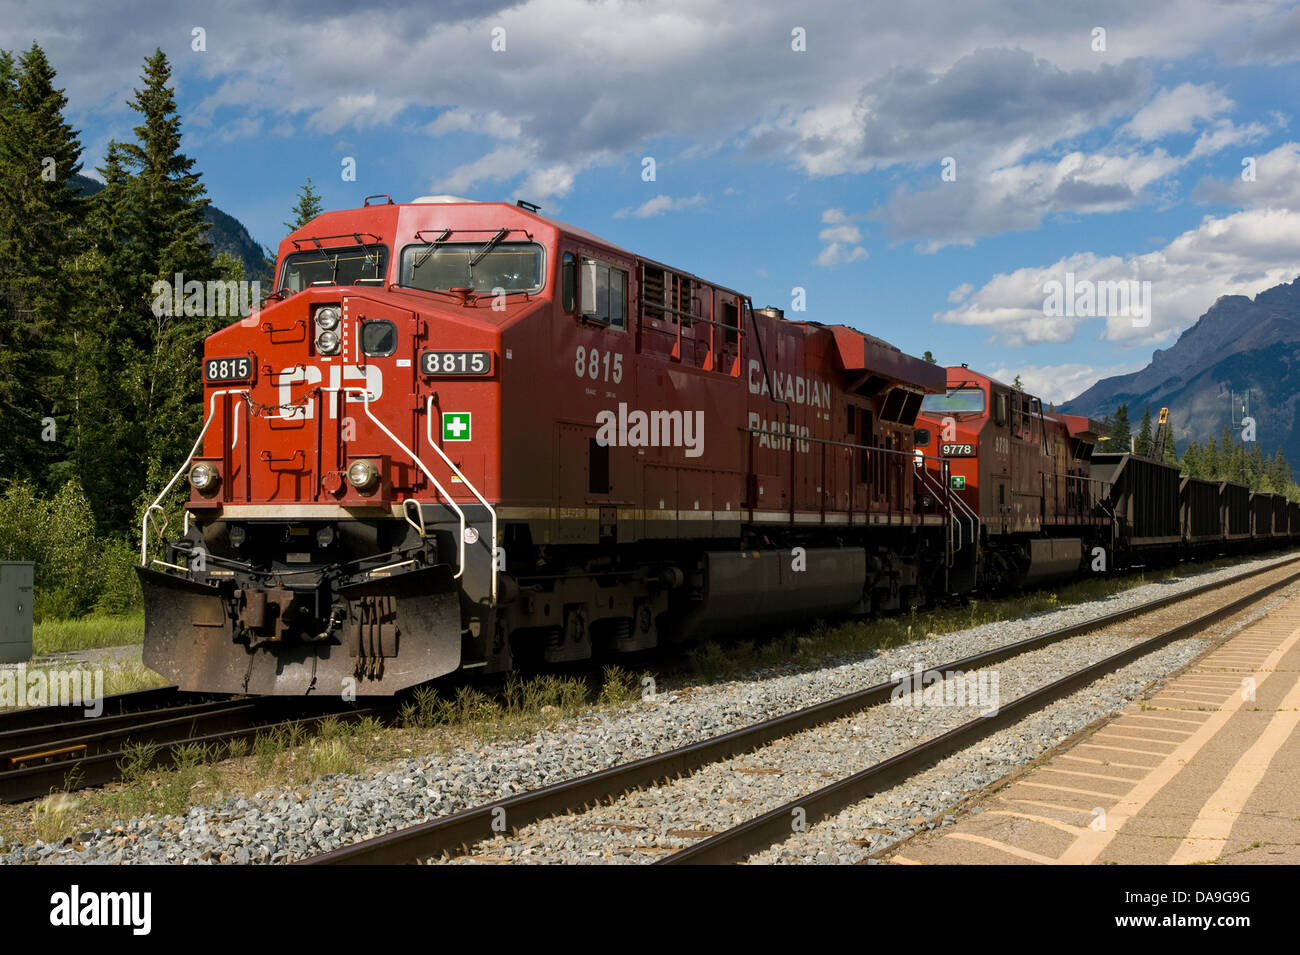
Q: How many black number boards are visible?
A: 3